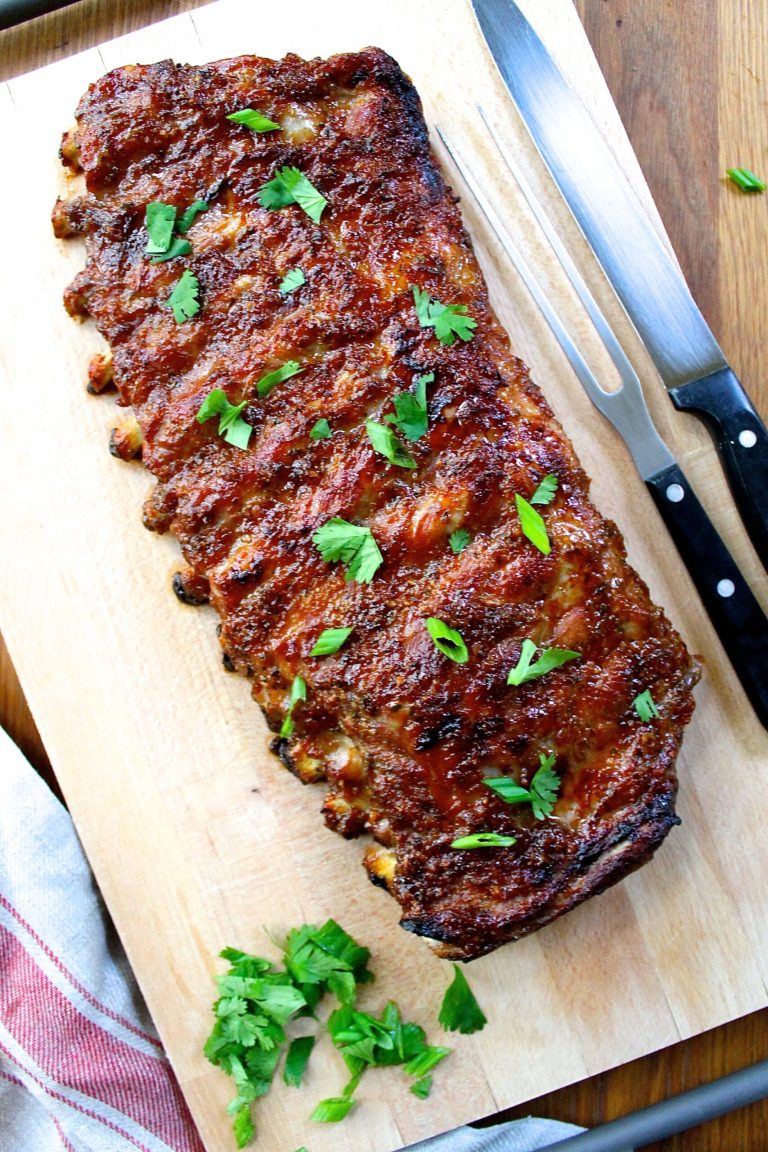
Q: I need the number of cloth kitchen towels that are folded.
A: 1